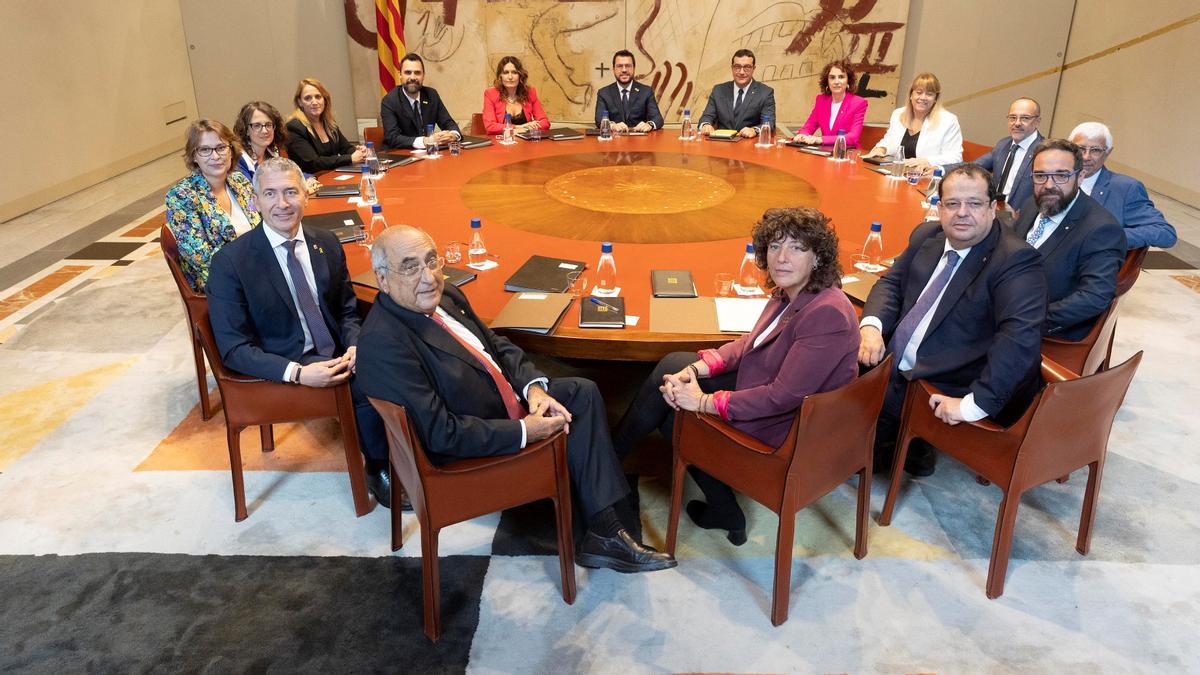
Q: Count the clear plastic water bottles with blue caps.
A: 15